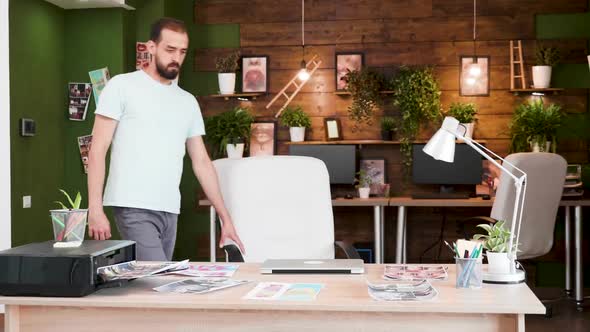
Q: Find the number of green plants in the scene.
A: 12